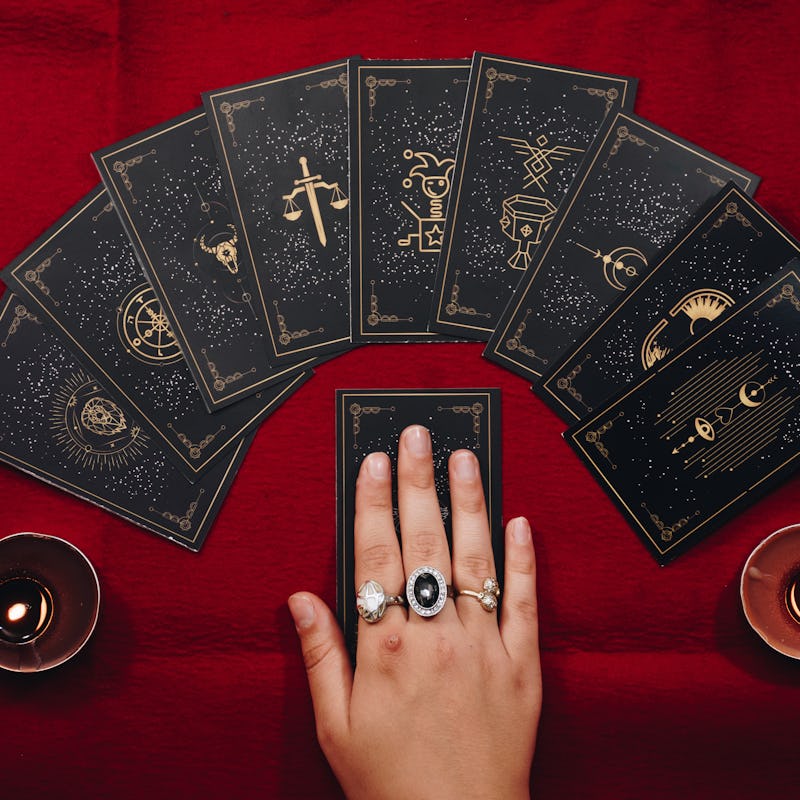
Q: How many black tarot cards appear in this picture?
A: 10